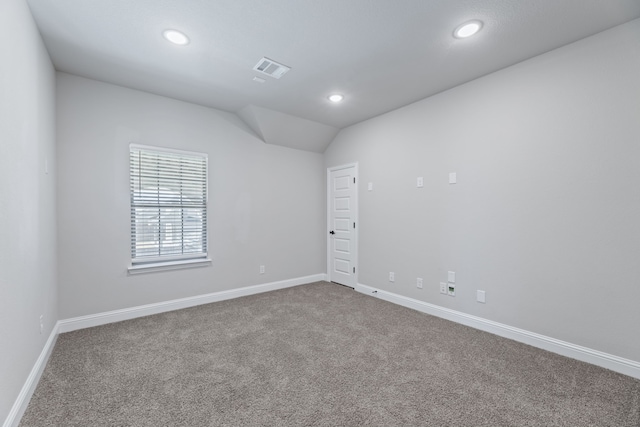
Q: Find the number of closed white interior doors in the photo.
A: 1